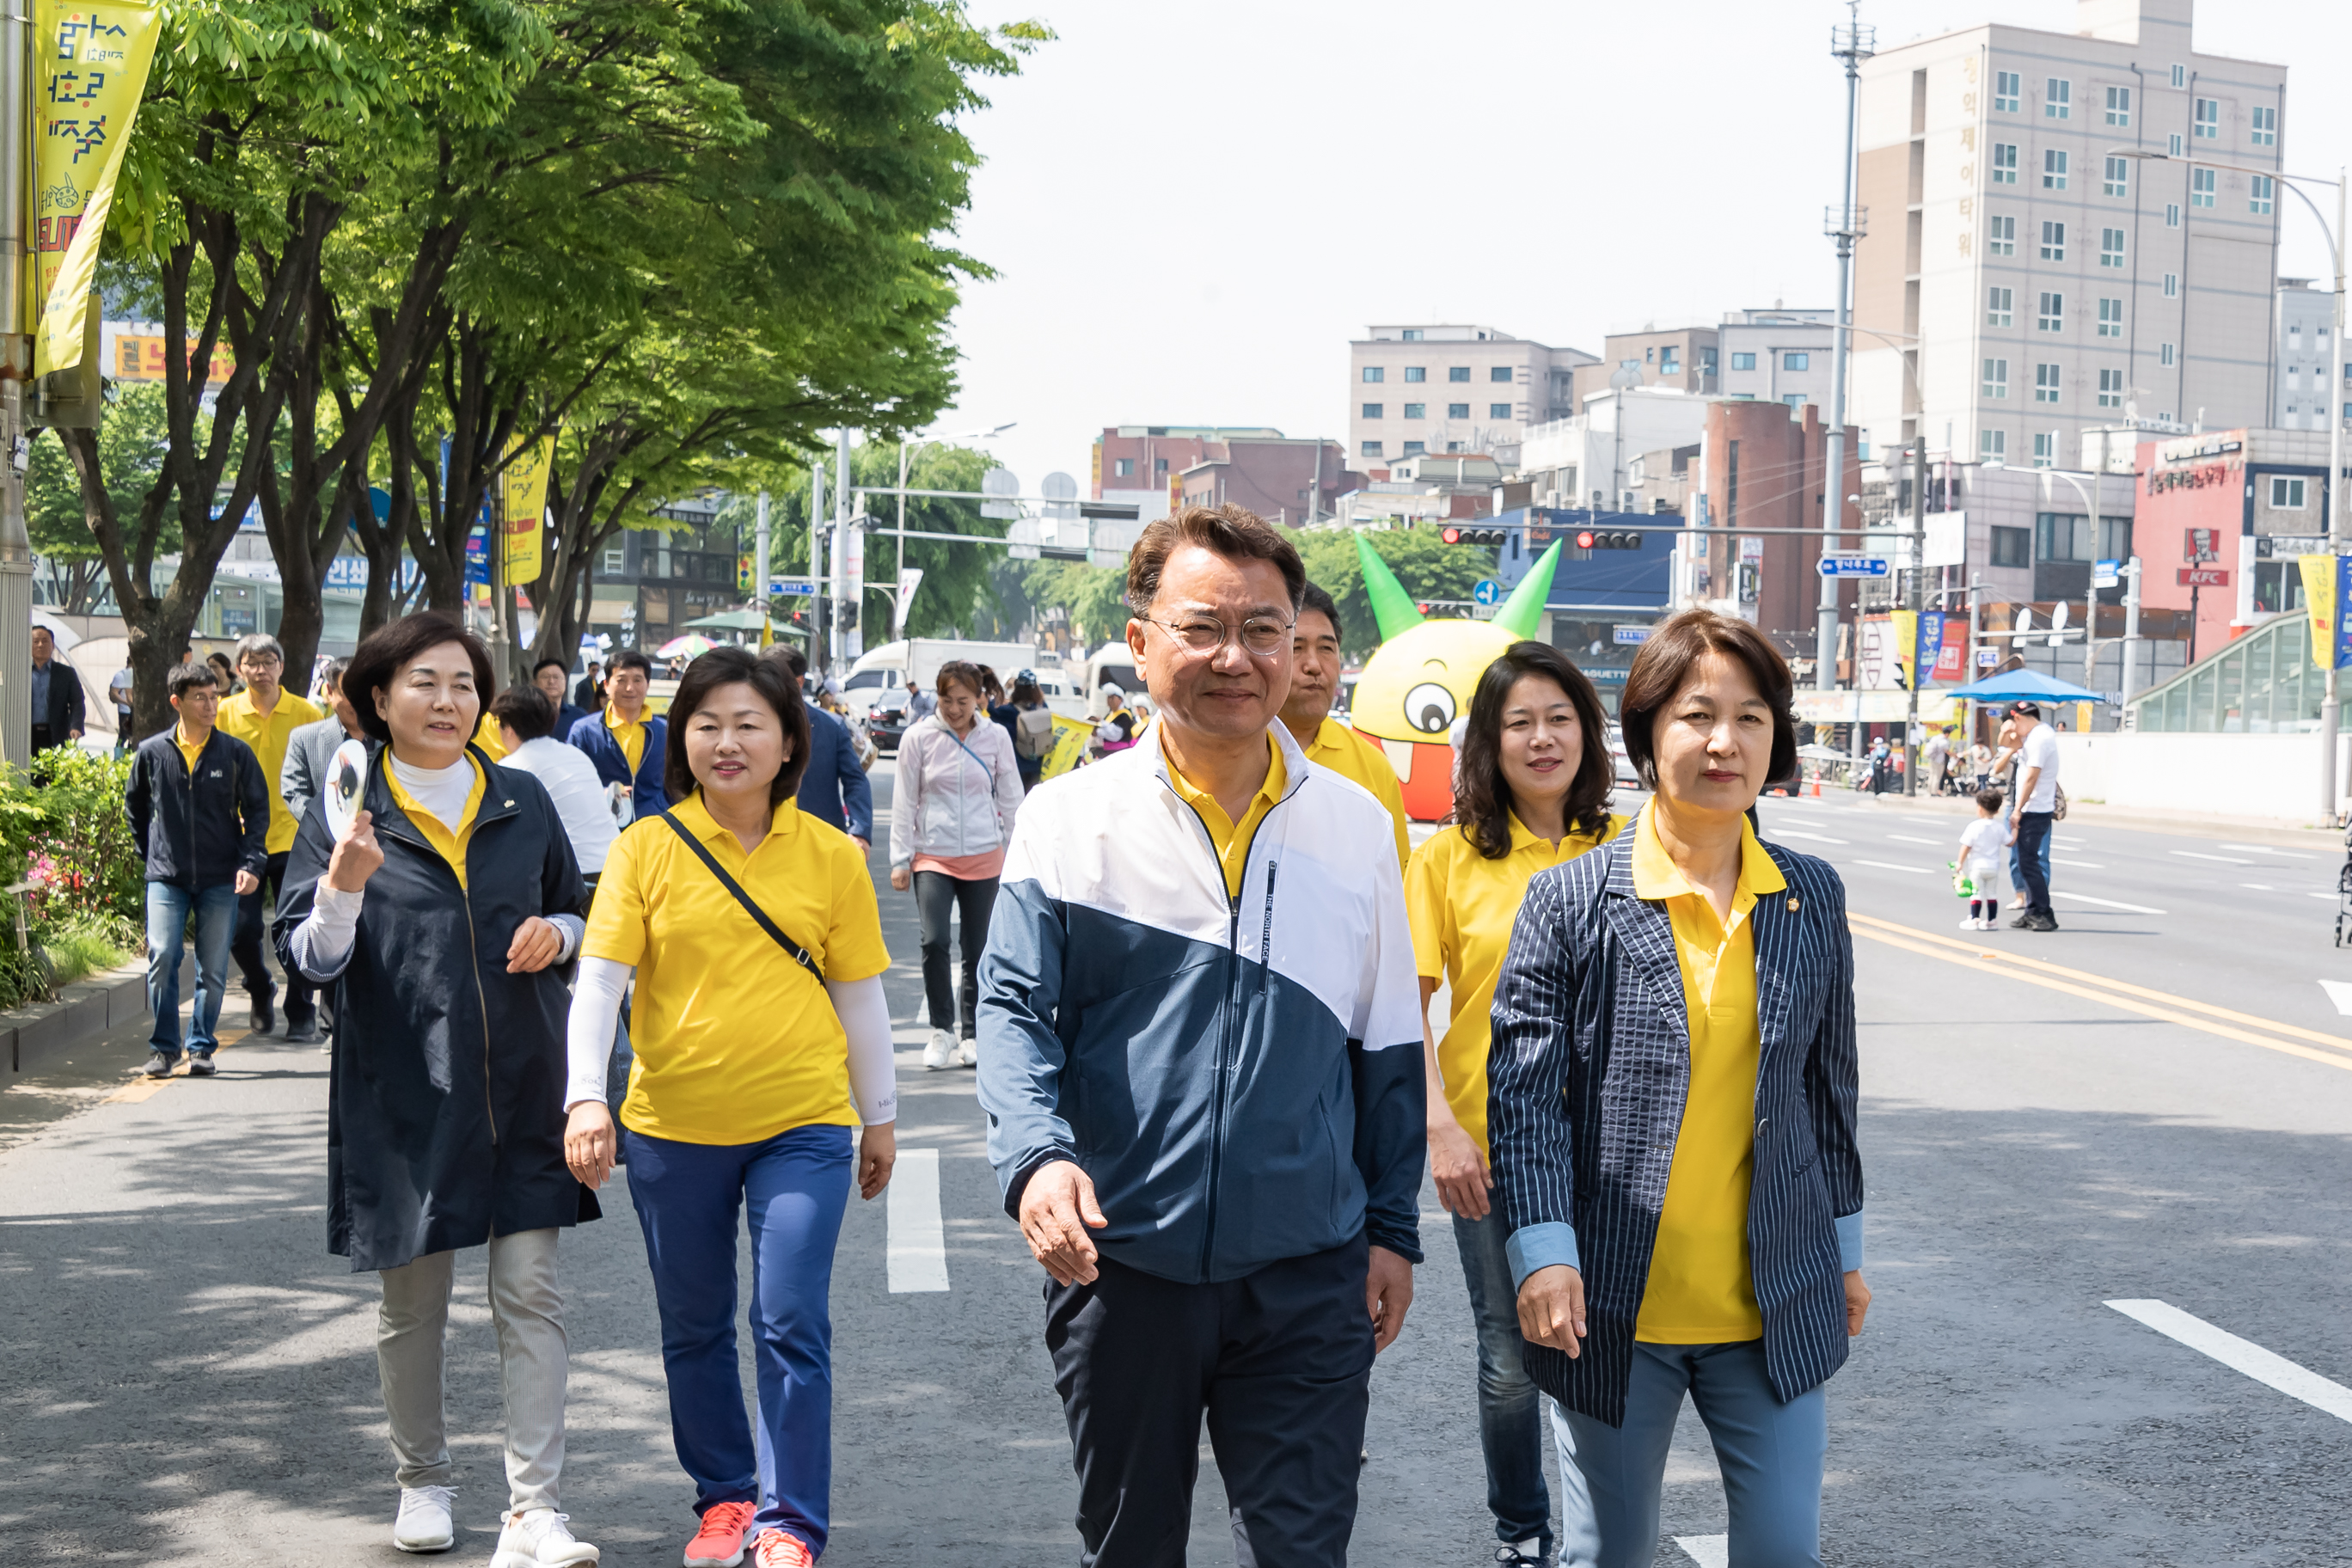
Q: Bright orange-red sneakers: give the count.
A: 2